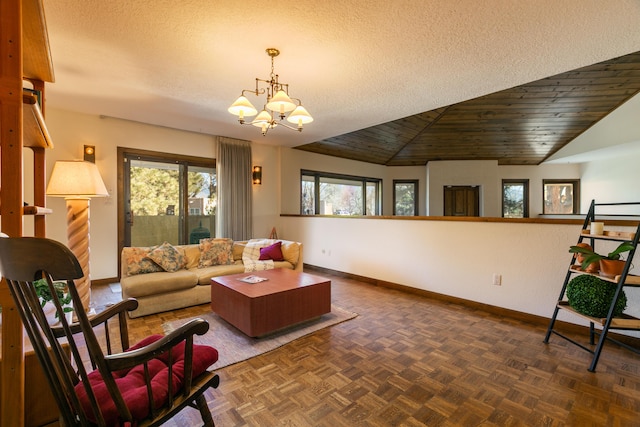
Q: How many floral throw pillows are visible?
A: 3